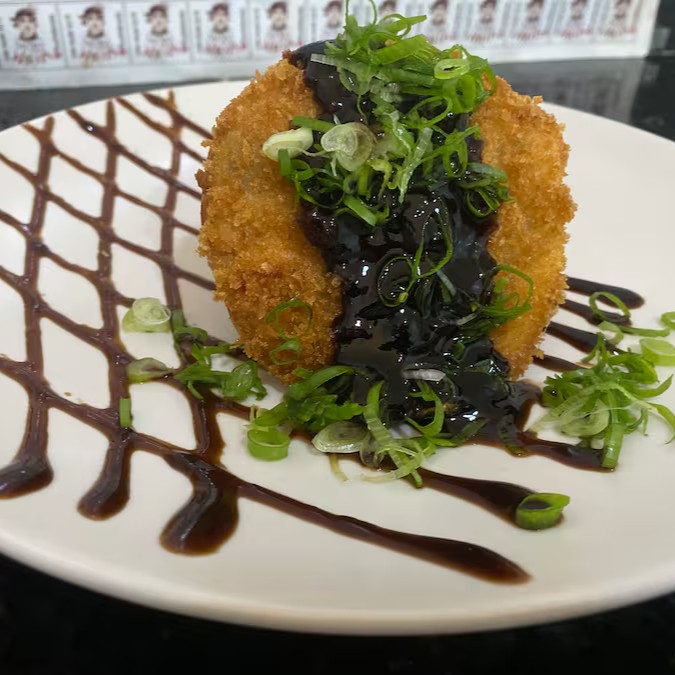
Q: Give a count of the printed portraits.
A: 12